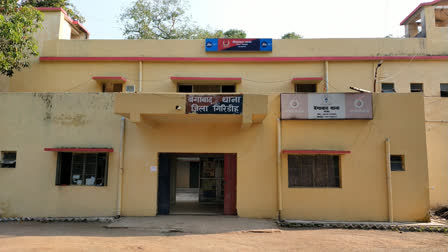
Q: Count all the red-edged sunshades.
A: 5